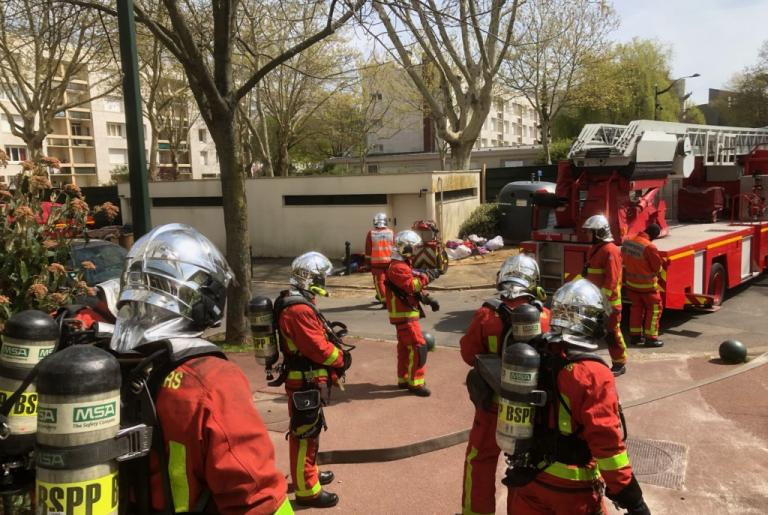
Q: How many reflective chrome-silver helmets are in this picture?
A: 7